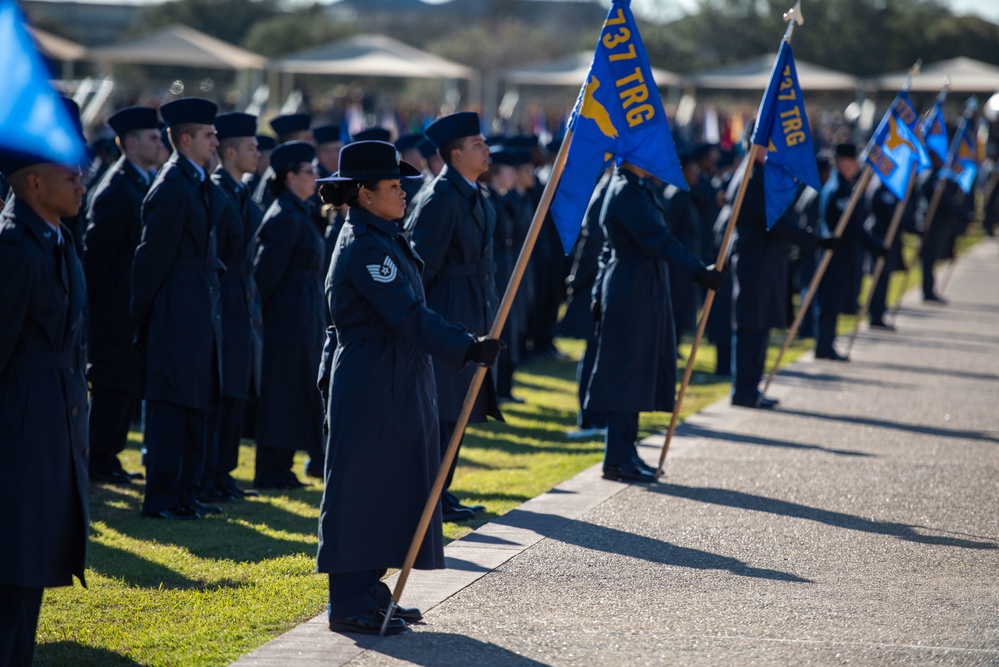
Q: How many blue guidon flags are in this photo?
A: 6